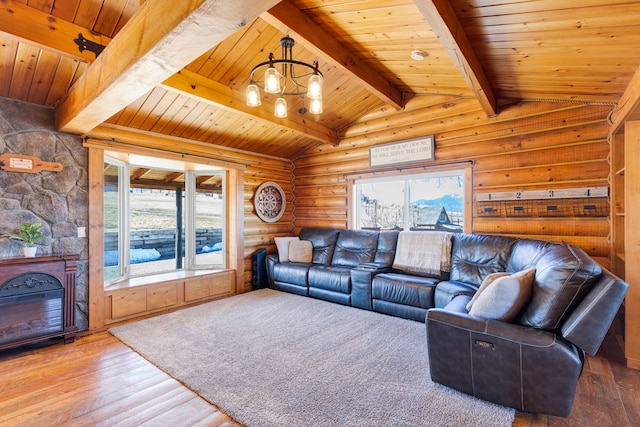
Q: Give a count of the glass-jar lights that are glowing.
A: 5